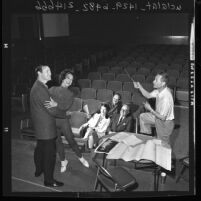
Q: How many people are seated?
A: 3